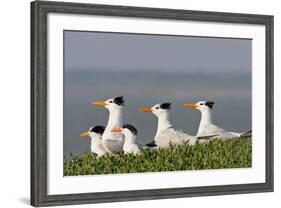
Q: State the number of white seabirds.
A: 5